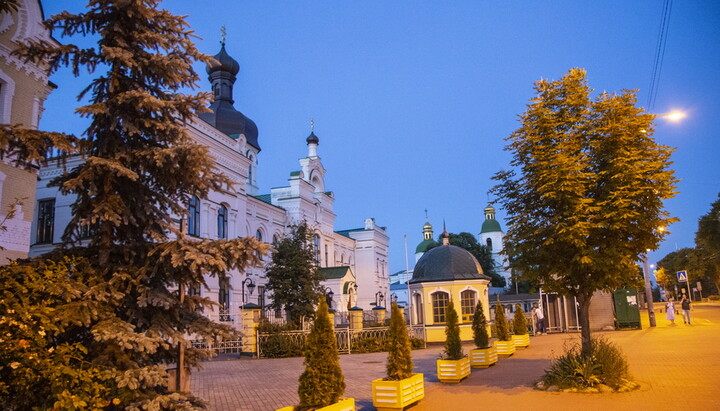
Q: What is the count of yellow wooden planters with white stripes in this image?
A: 6